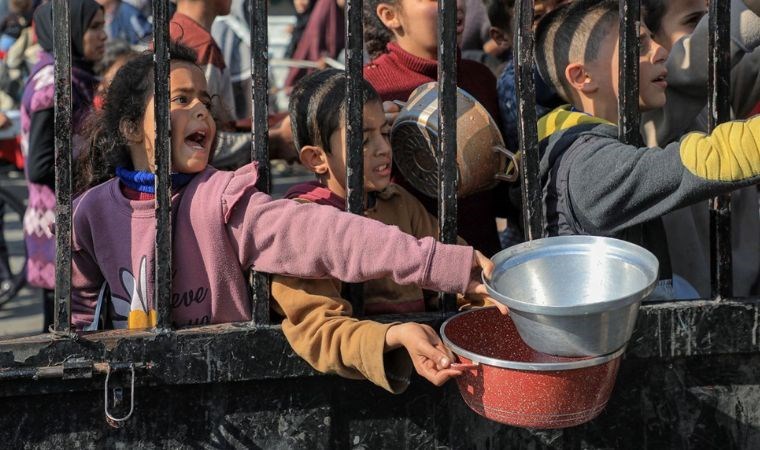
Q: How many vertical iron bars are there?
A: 8